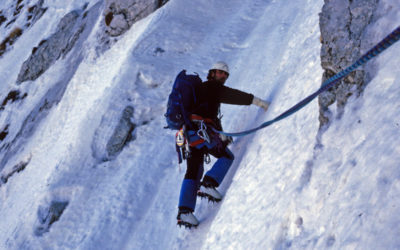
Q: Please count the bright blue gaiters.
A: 2